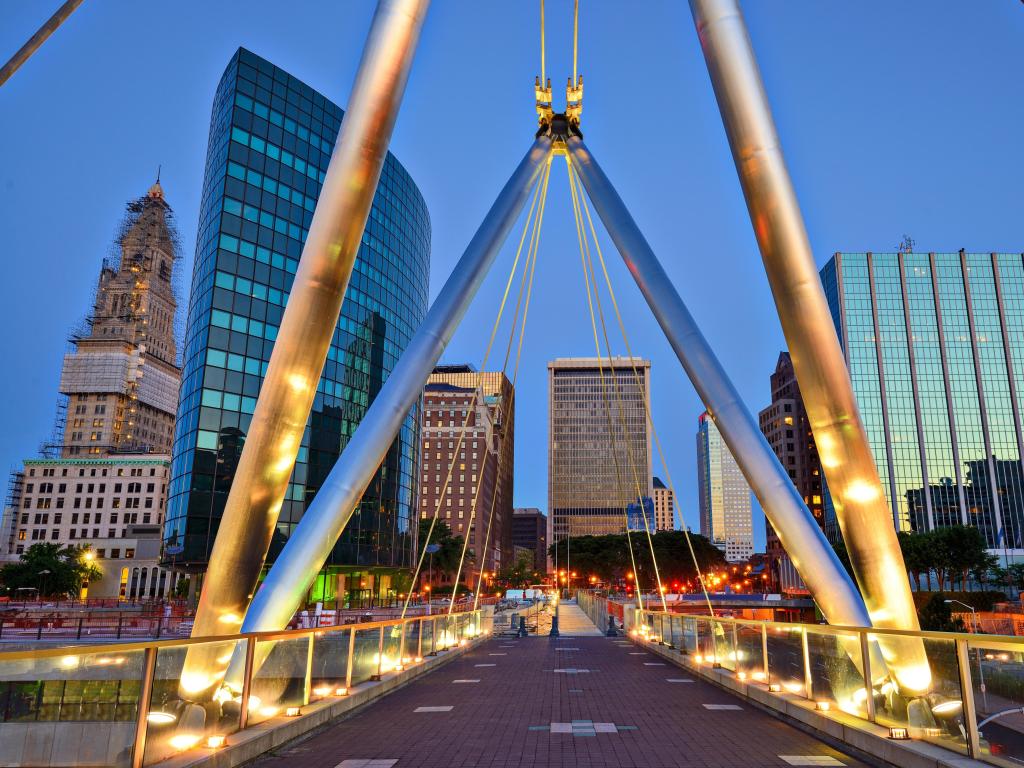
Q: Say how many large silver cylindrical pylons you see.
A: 4